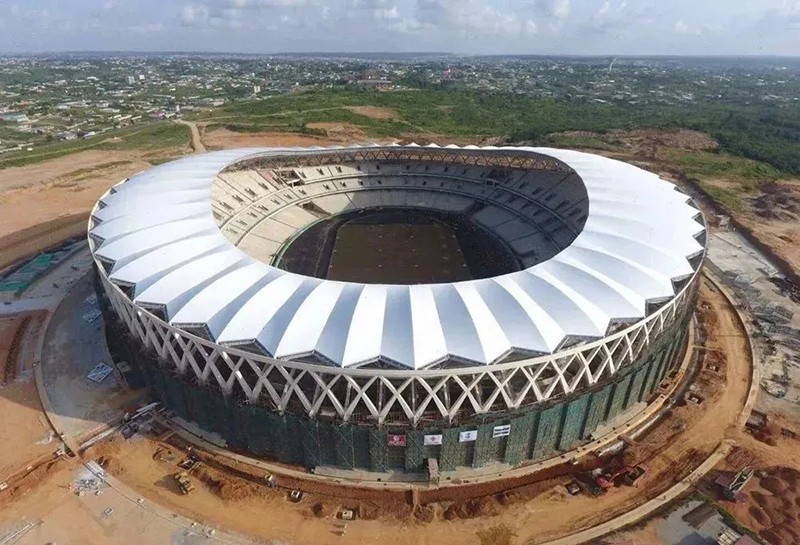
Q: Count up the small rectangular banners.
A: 4